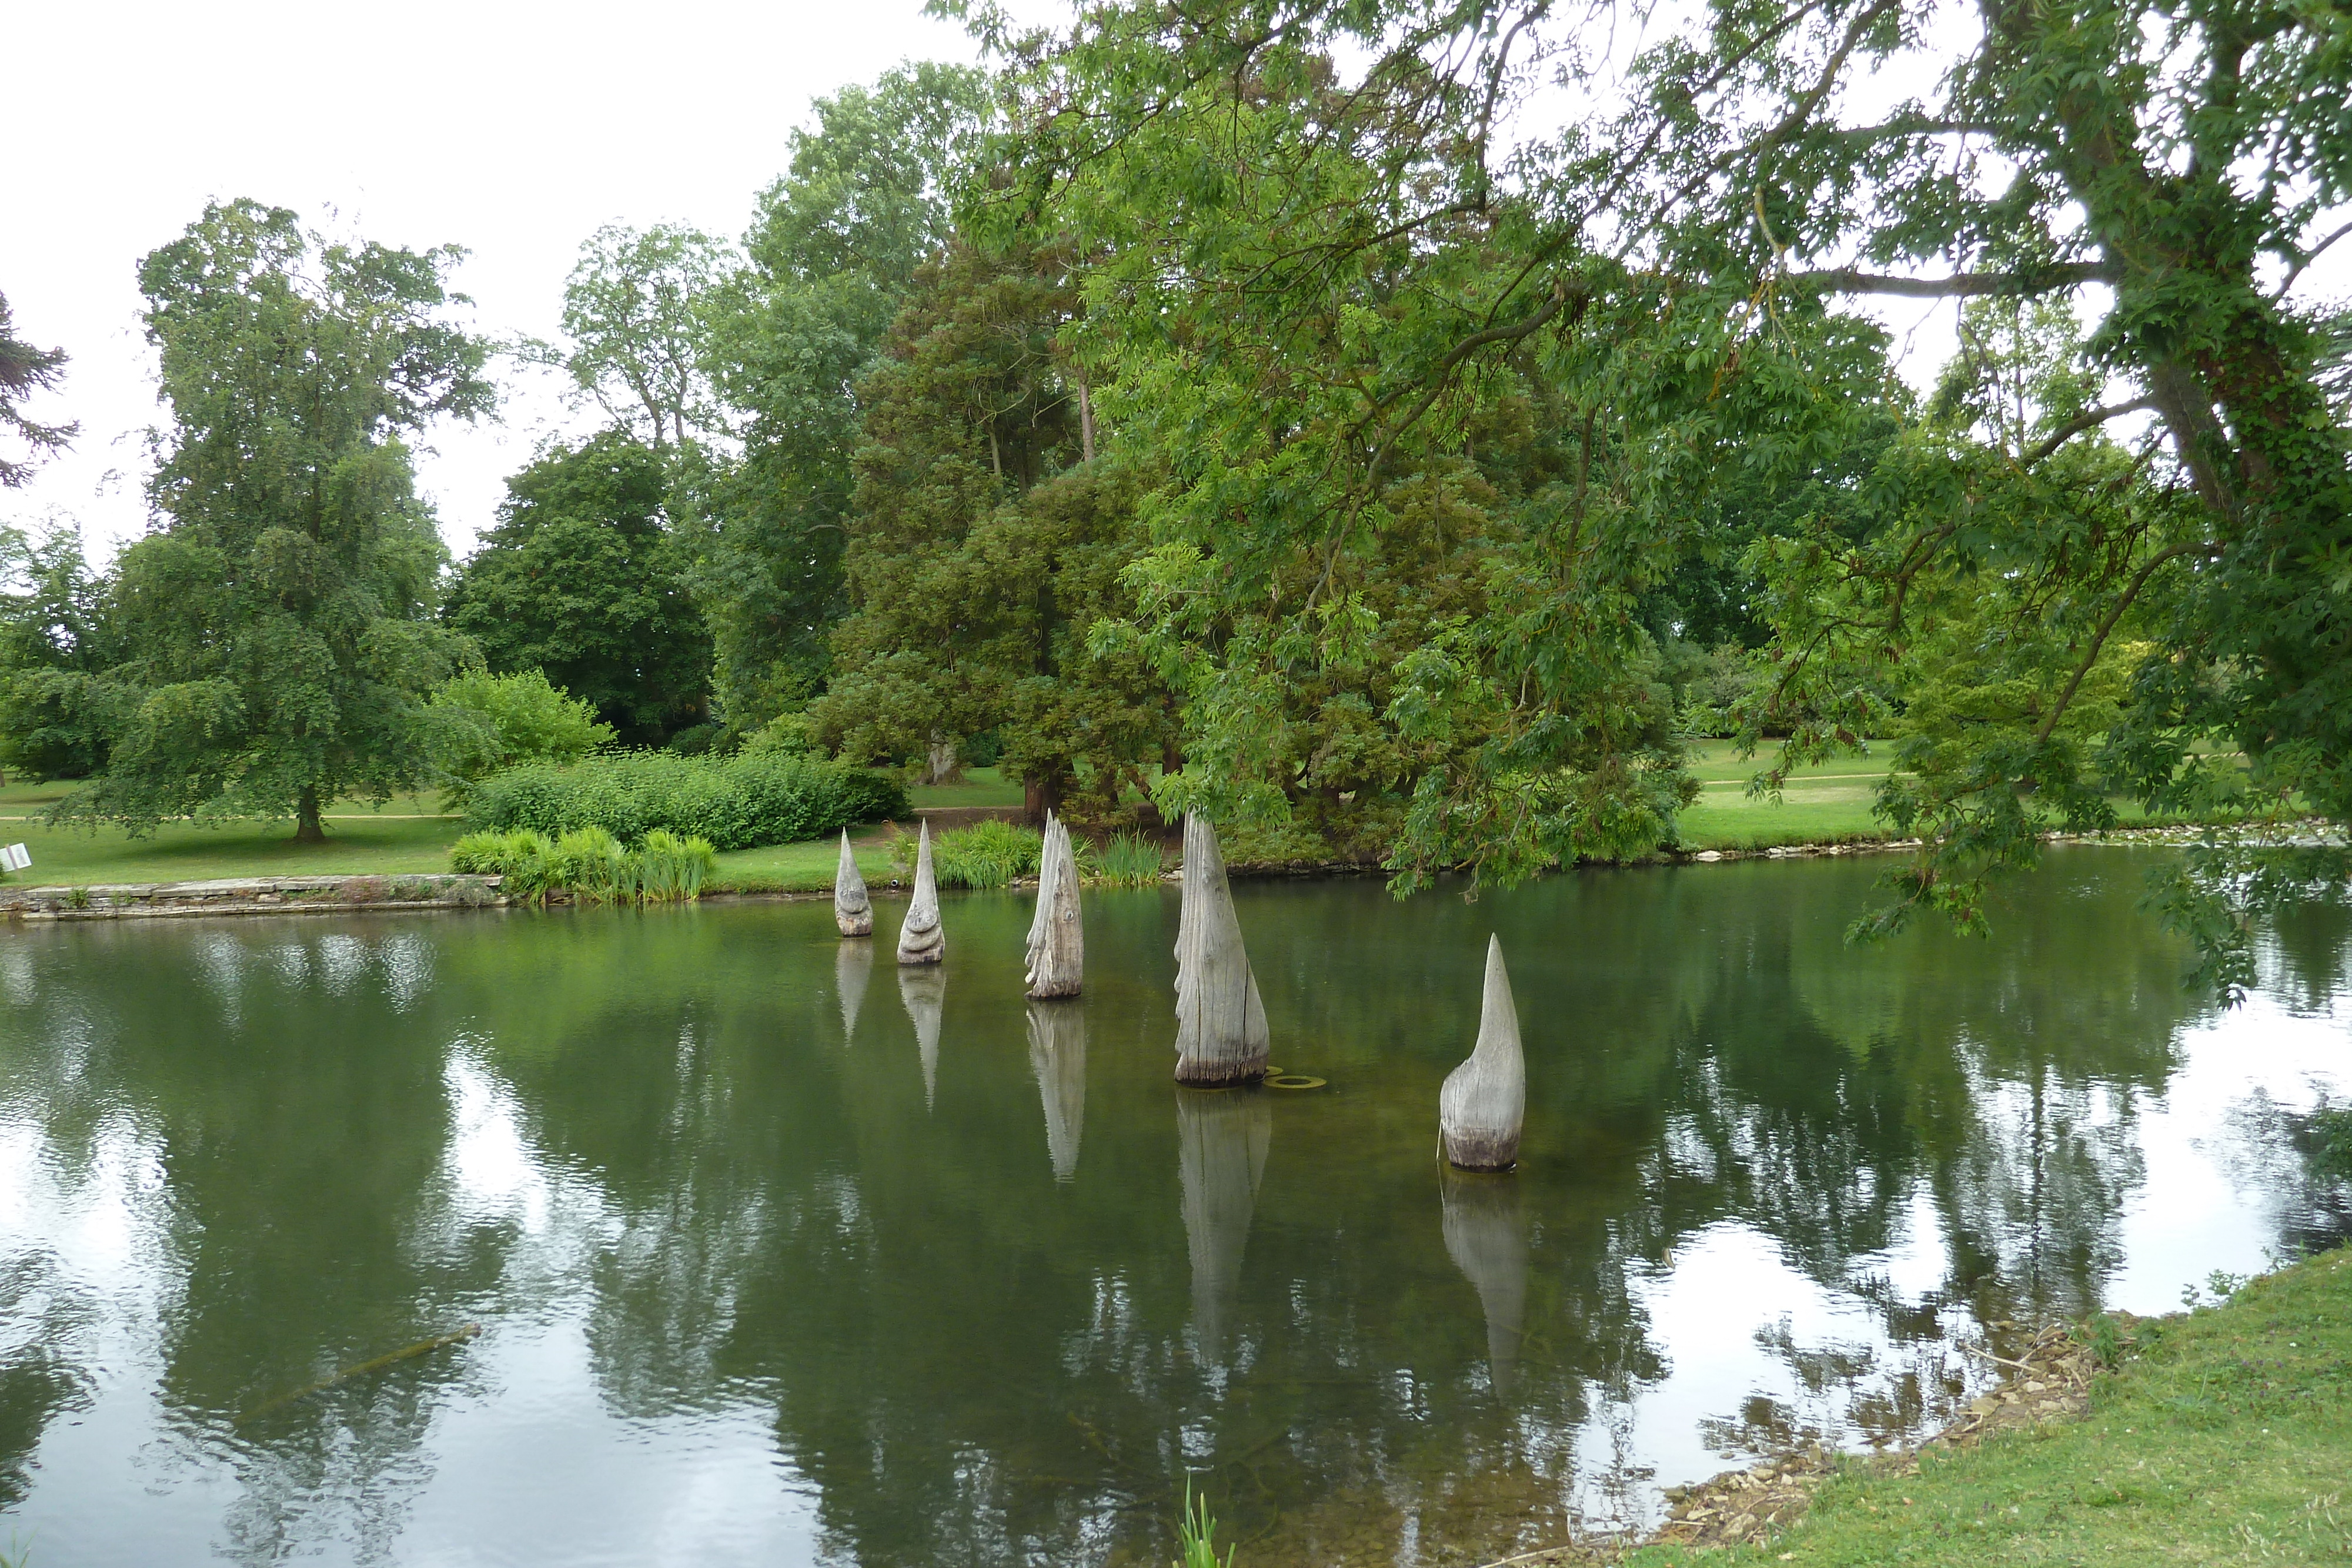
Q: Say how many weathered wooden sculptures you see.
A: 5